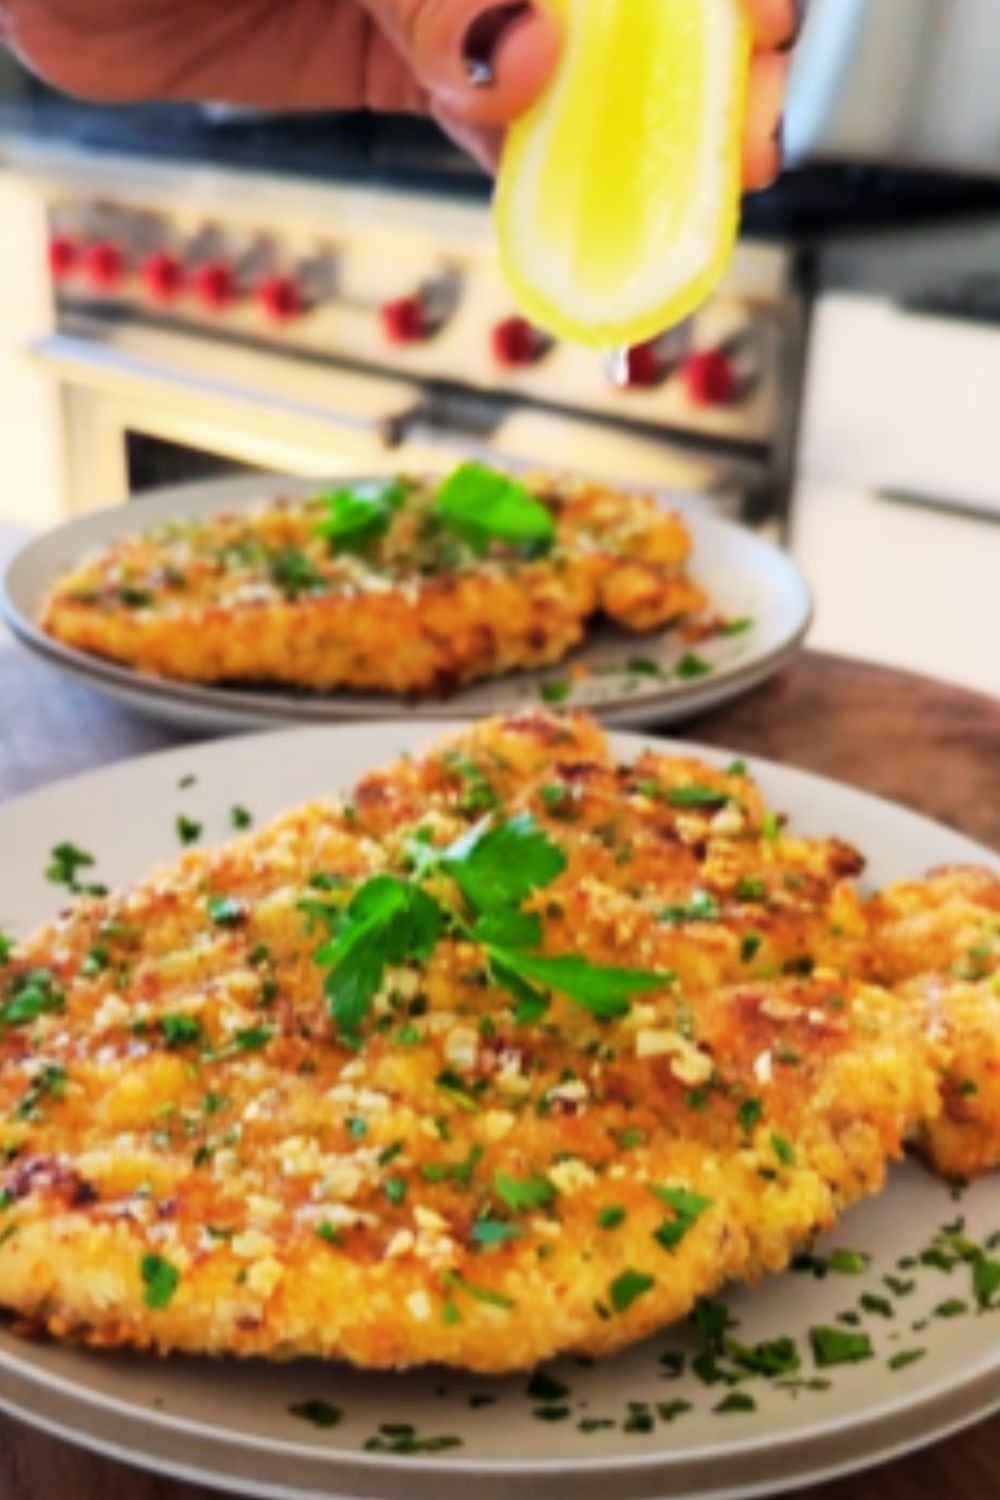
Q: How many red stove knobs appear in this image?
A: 9